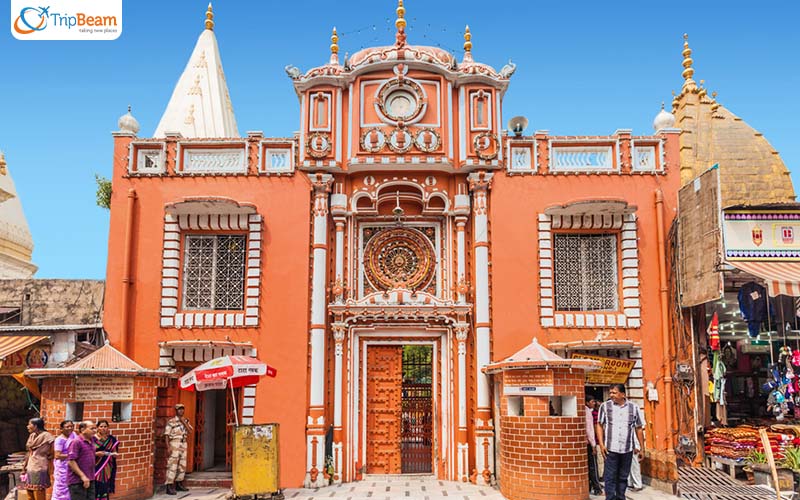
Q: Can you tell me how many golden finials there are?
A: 5